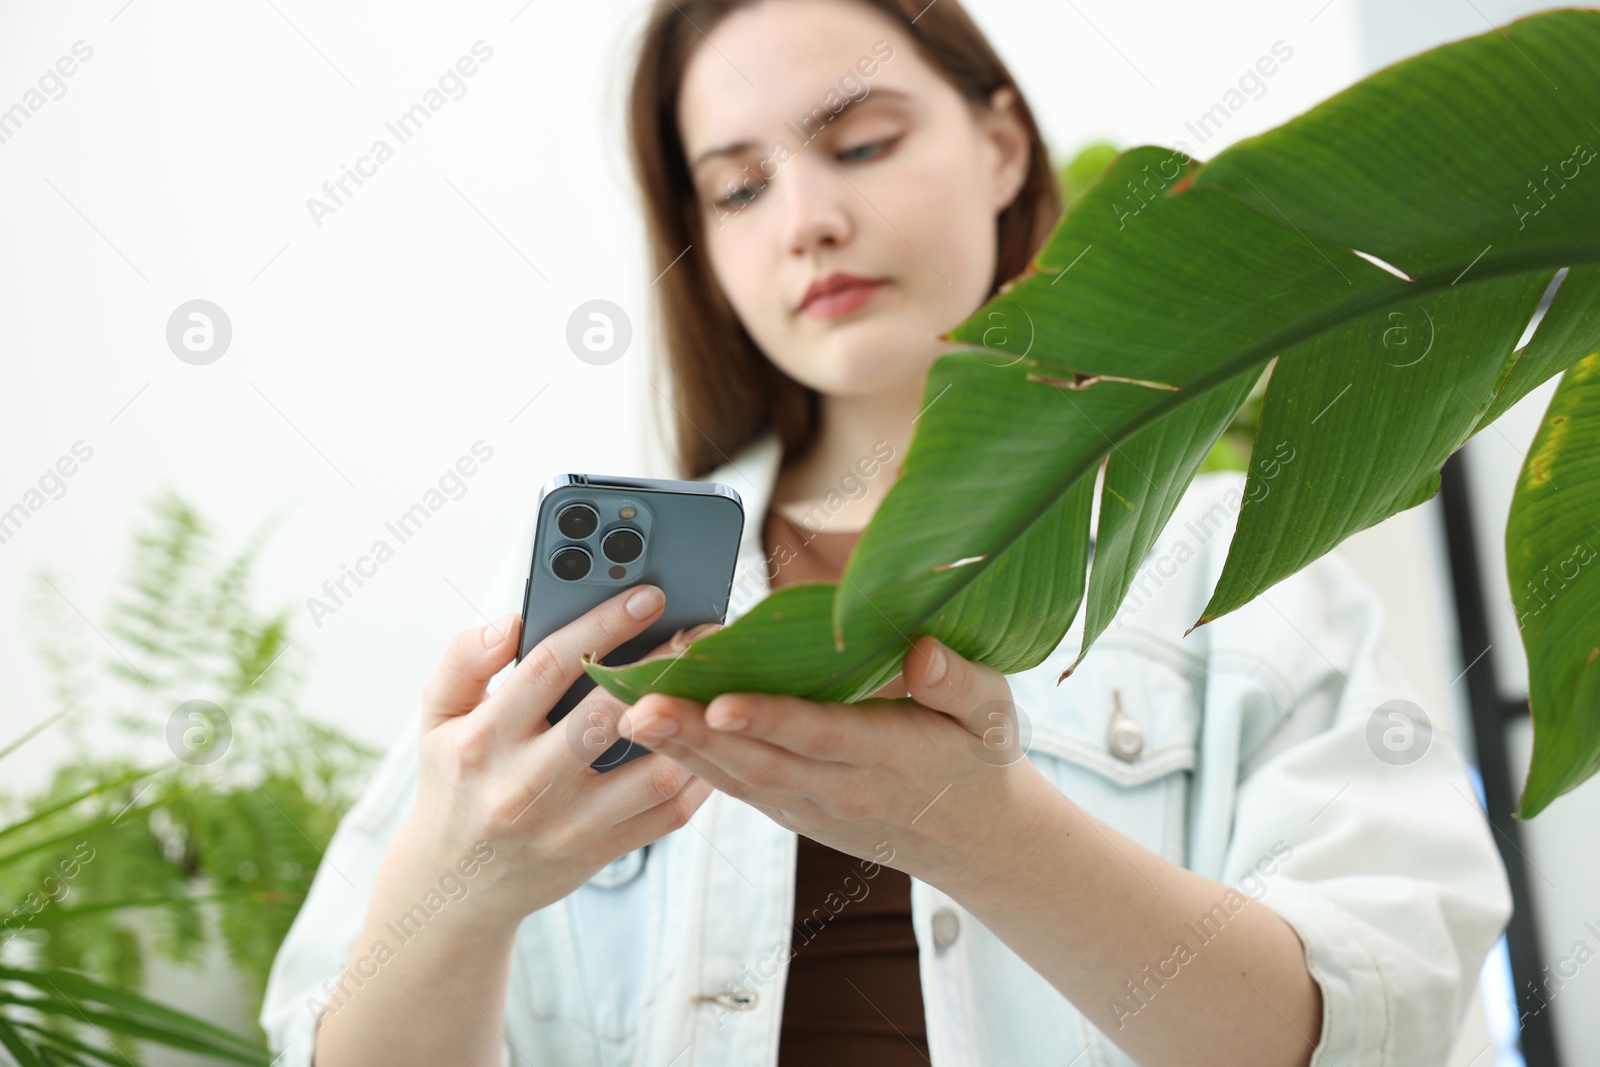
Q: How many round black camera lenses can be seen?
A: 3